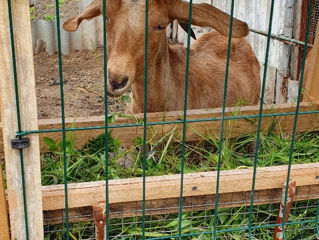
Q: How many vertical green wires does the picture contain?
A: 8